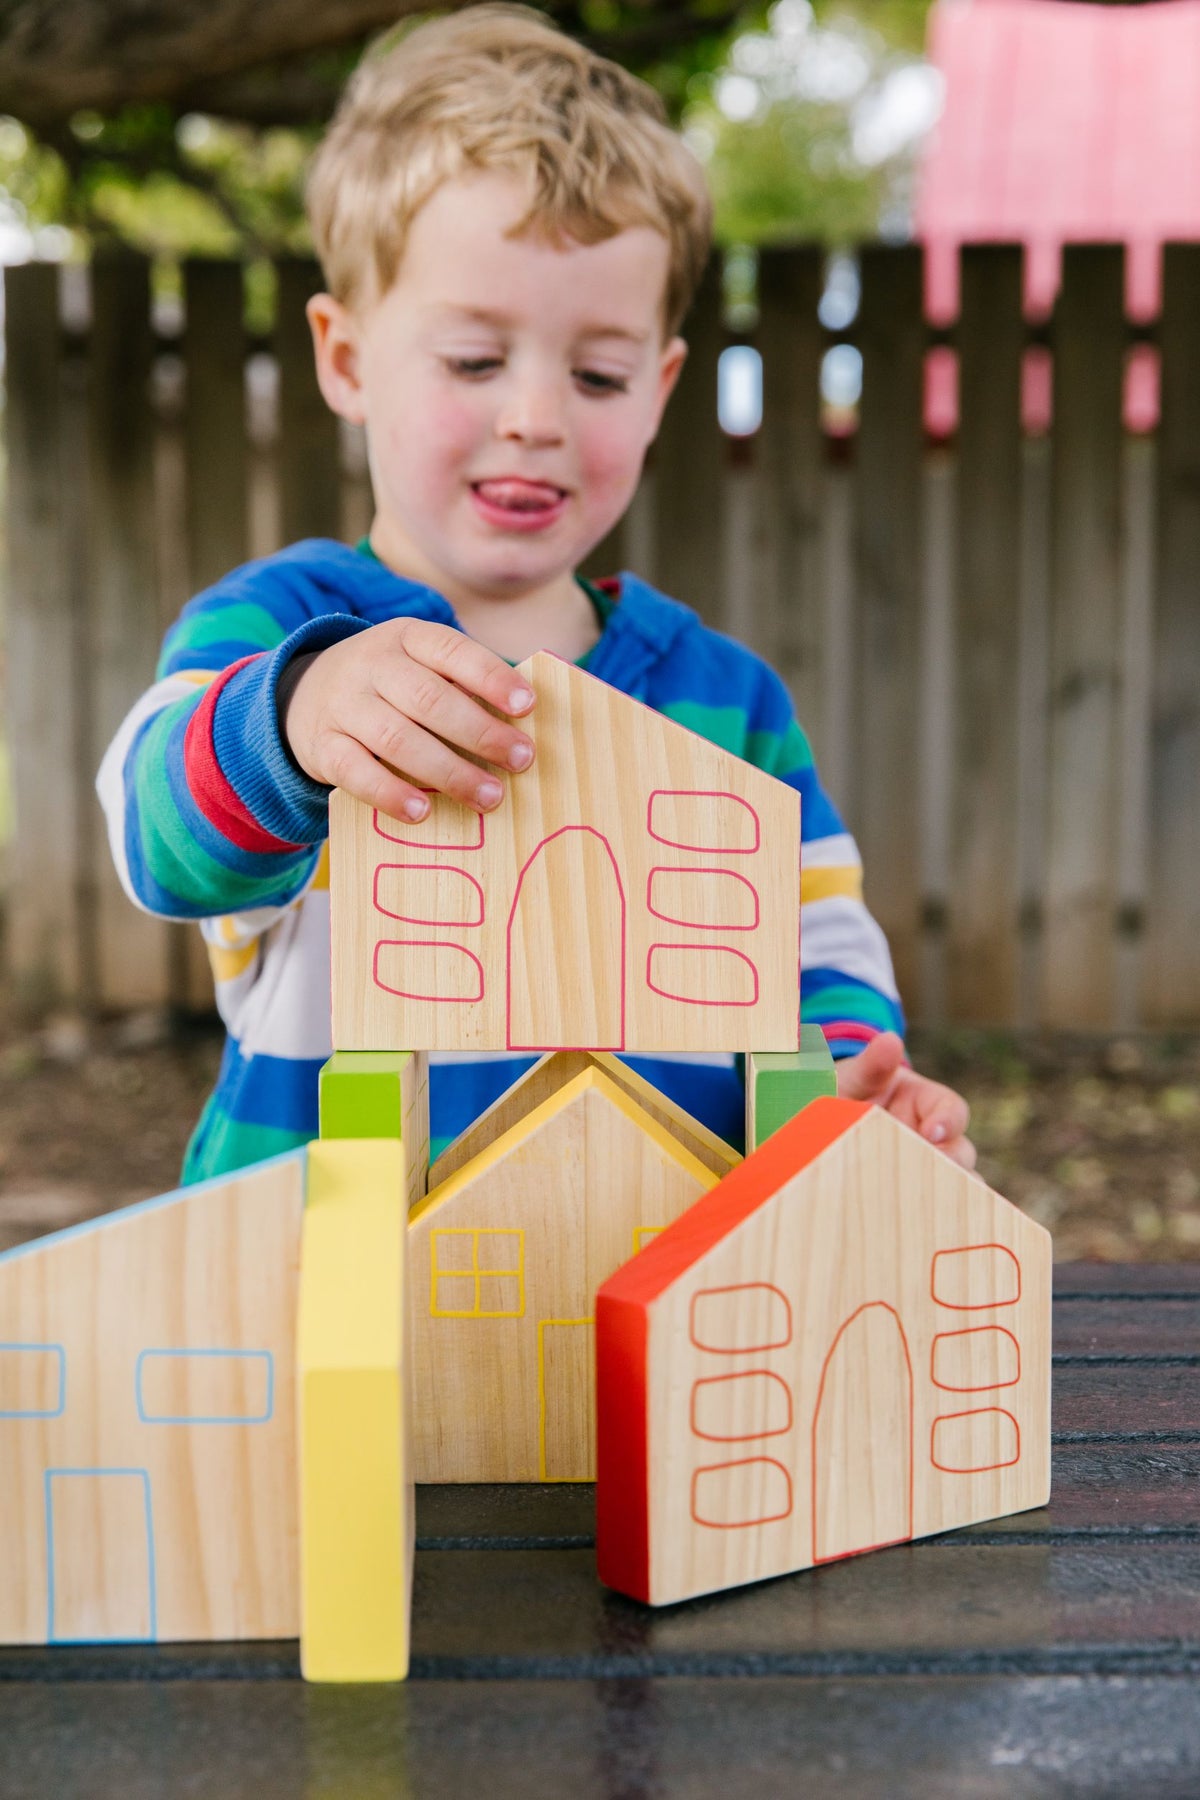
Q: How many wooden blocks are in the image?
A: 8